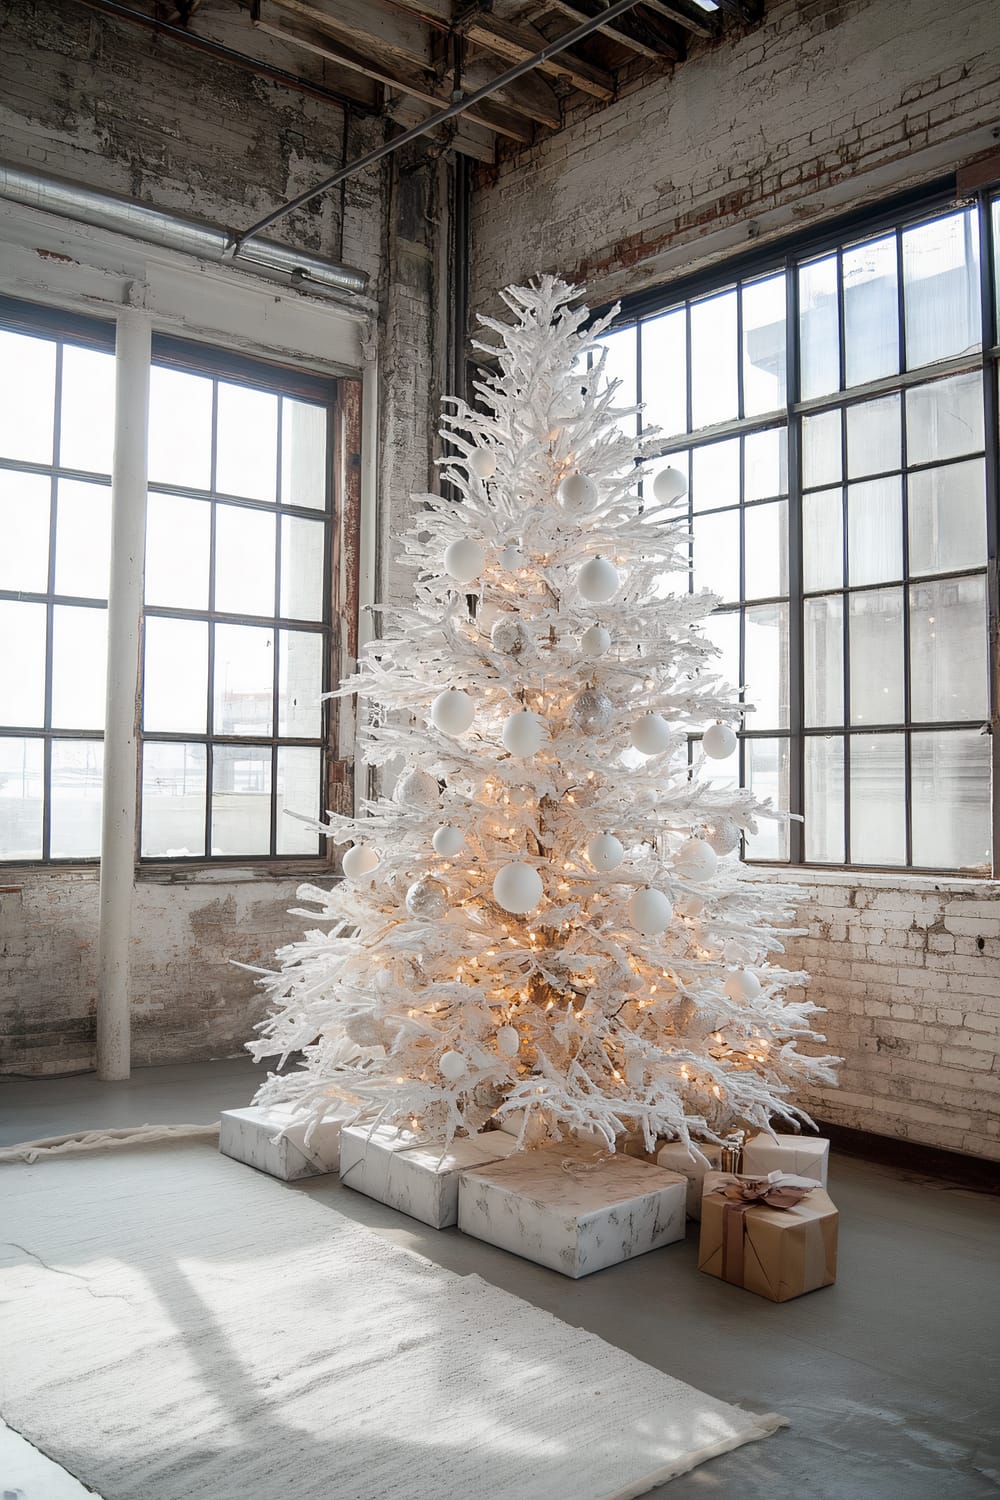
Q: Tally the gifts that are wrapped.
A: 6